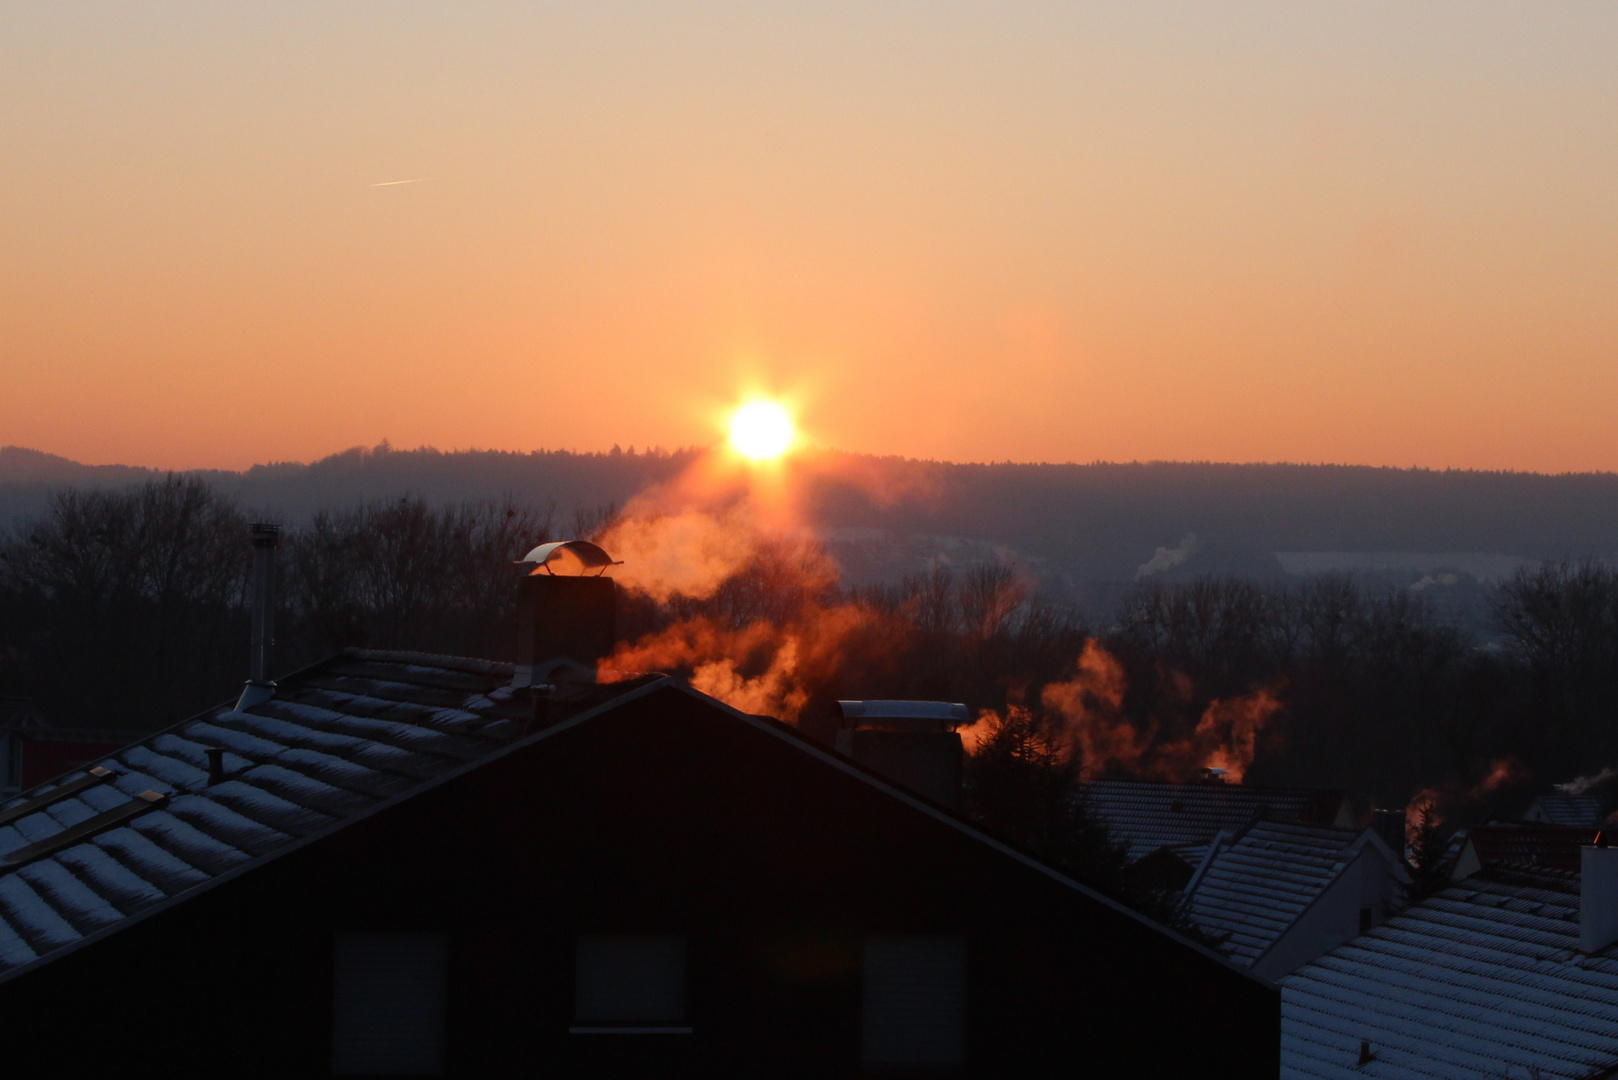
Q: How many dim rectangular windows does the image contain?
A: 3